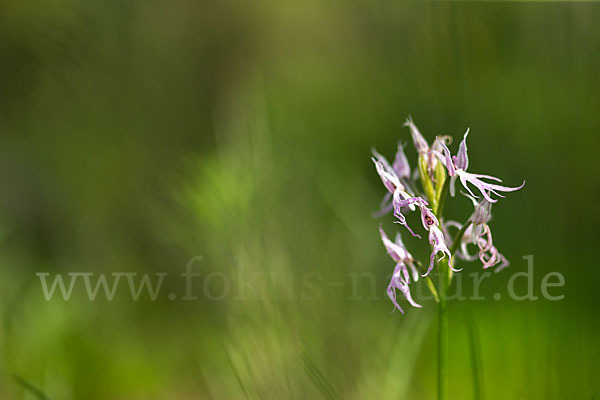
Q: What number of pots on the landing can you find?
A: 0